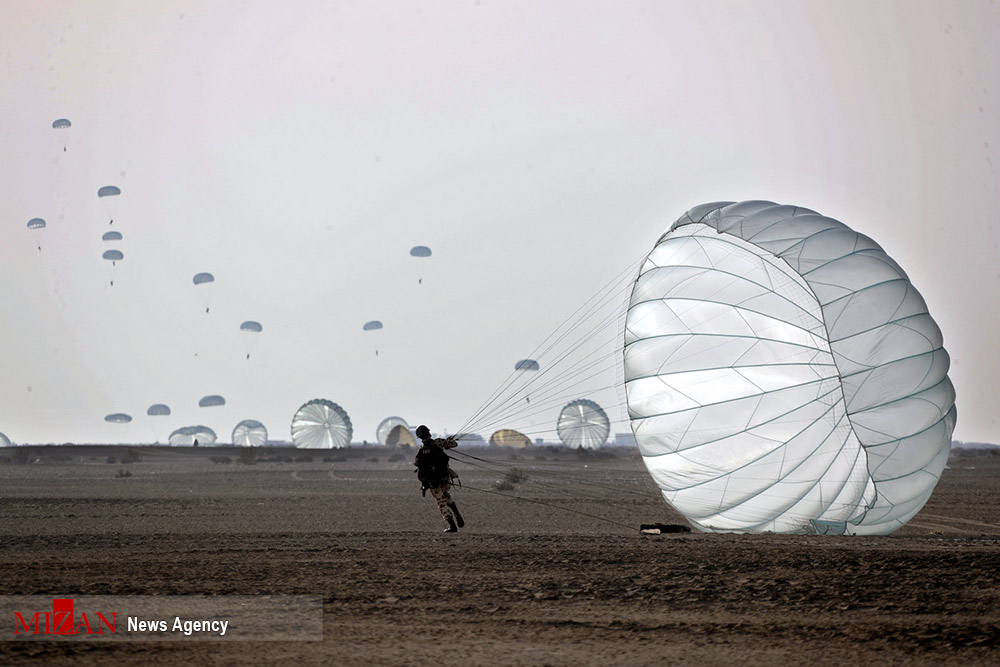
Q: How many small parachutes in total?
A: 13